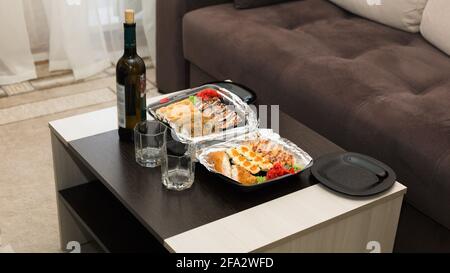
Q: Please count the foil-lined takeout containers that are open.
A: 2